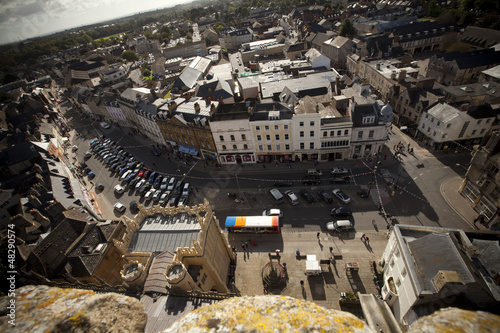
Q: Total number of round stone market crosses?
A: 1